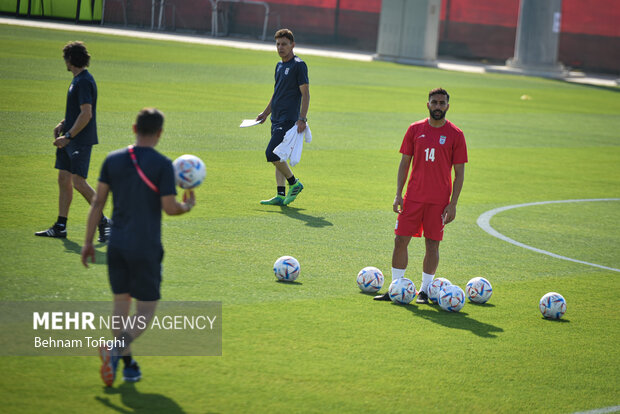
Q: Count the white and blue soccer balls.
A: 8